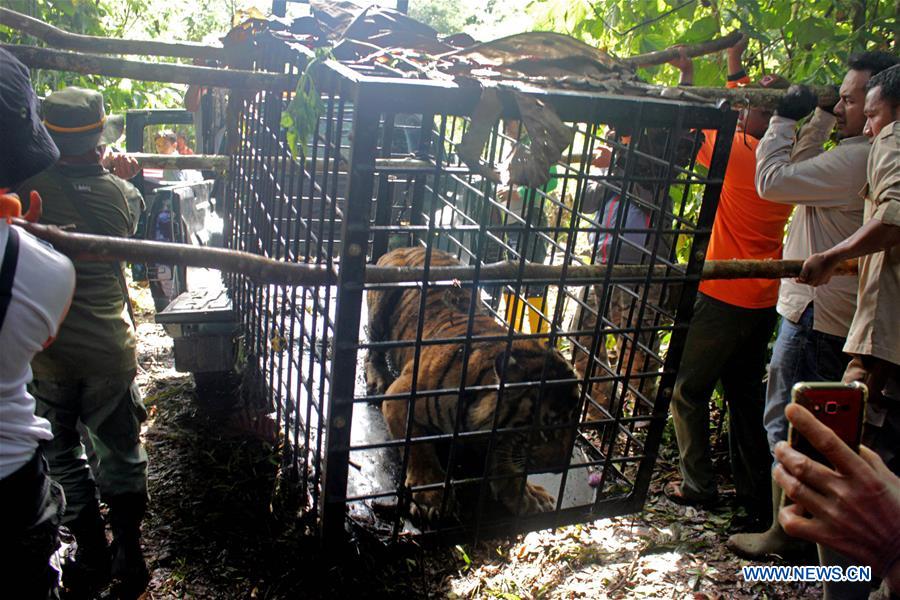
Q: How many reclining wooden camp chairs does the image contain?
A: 0